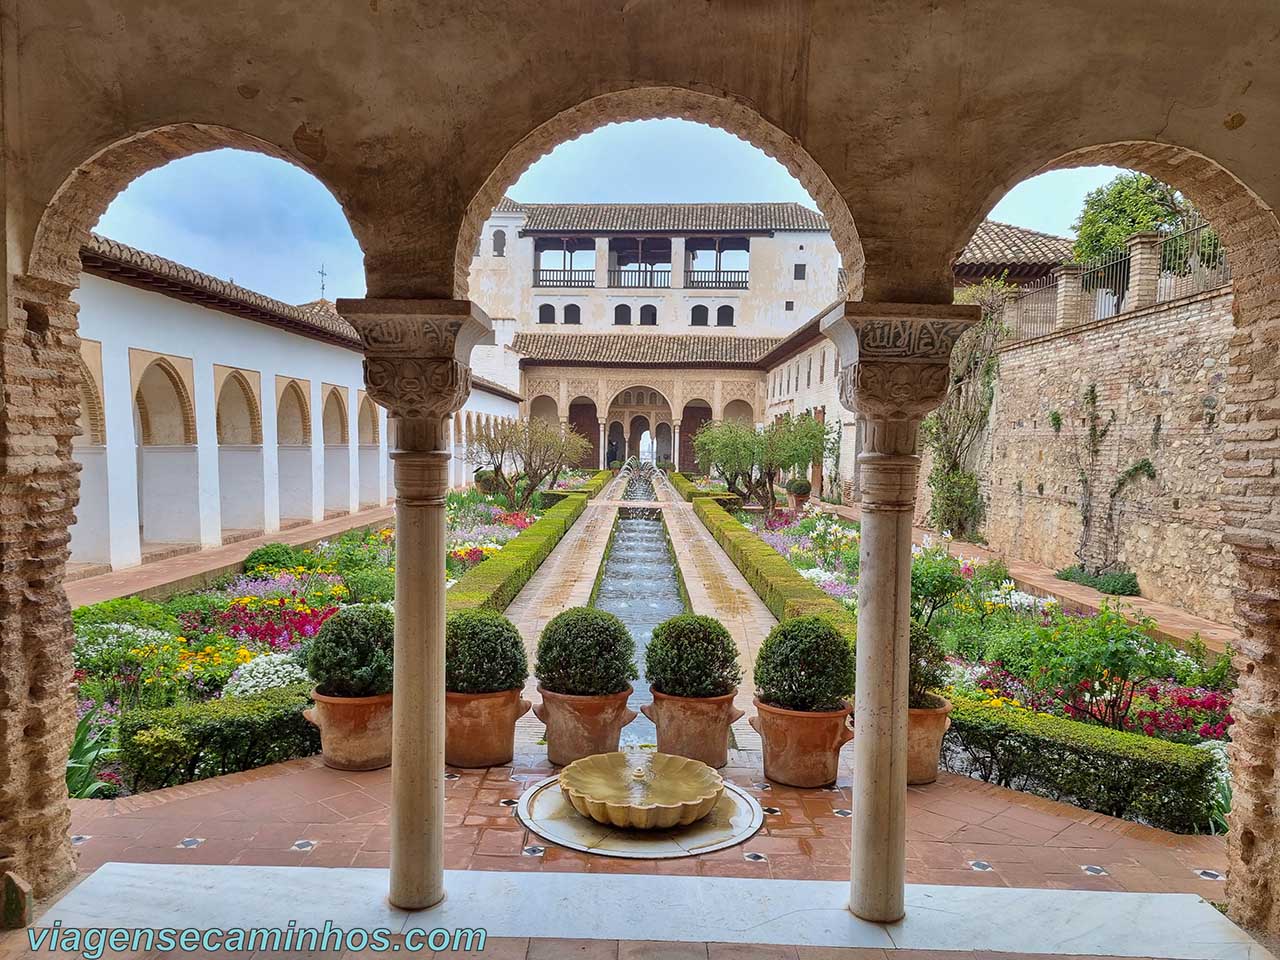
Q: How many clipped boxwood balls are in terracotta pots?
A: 6